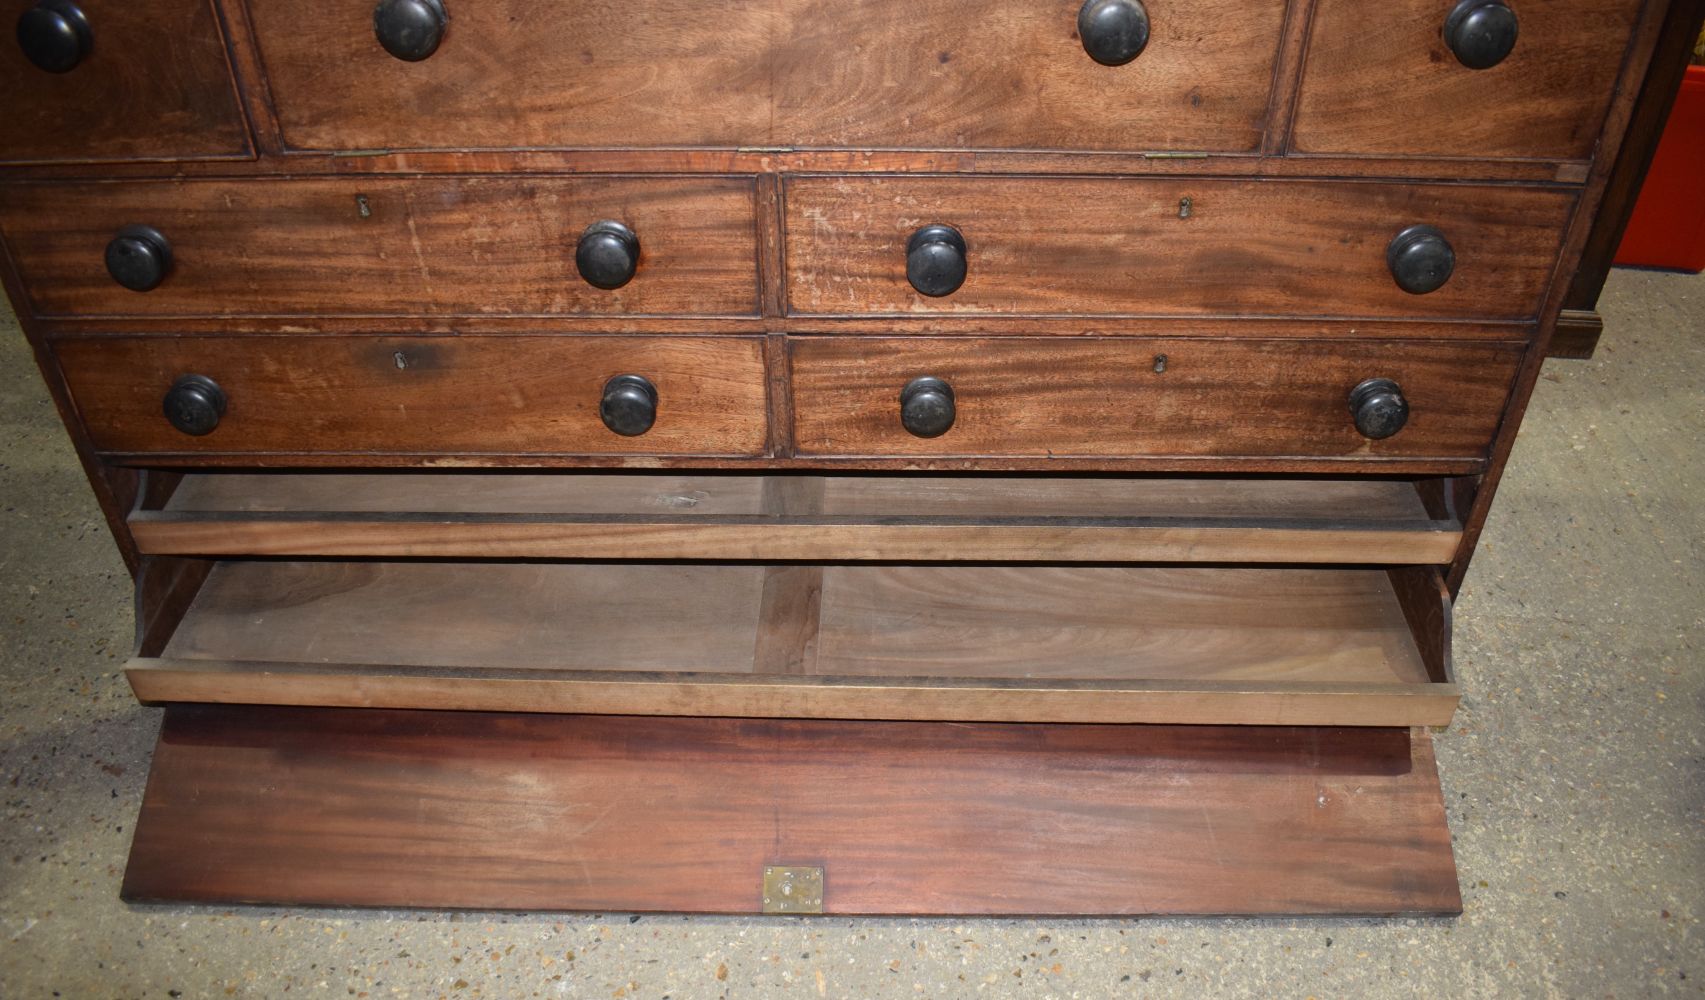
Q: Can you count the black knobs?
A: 12